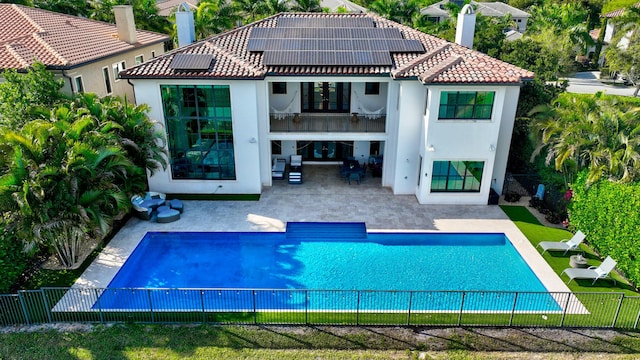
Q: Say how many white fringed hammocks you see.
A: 2